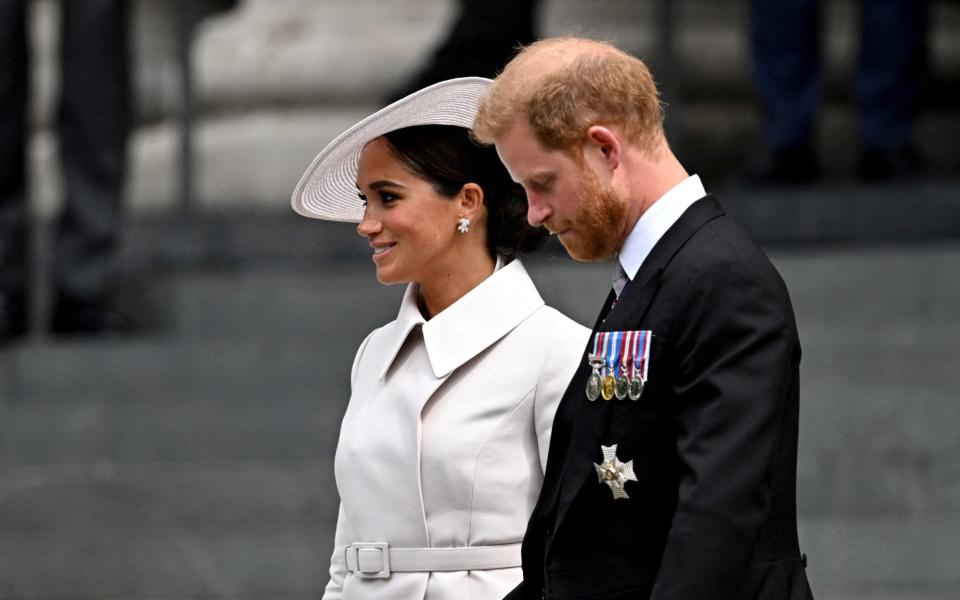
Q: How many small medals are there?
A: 4